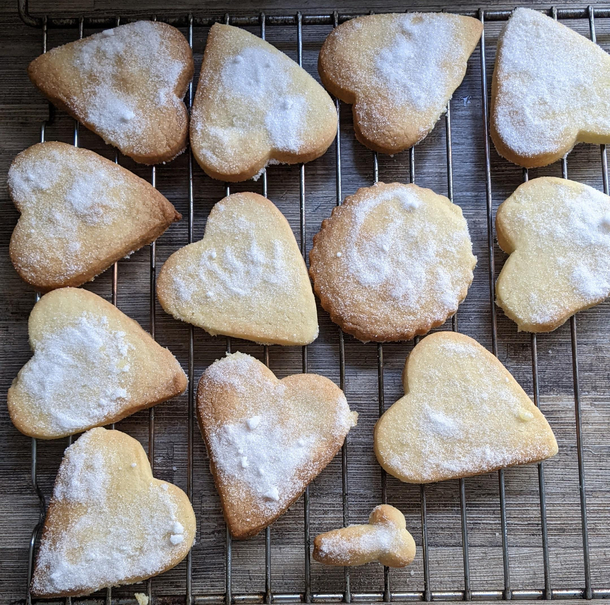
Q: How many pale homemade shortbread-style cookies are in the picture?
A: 13